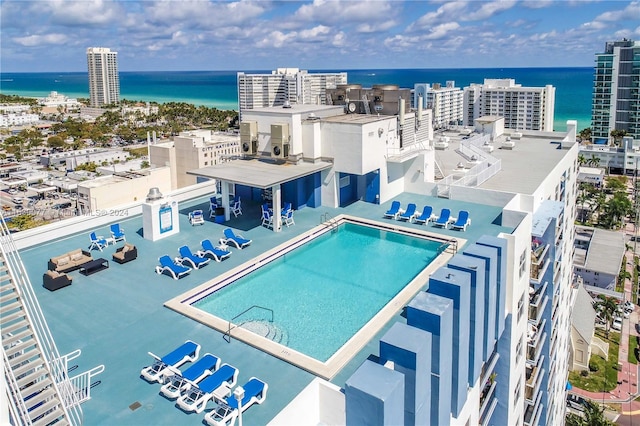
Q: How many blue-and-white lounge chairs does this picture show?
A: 13